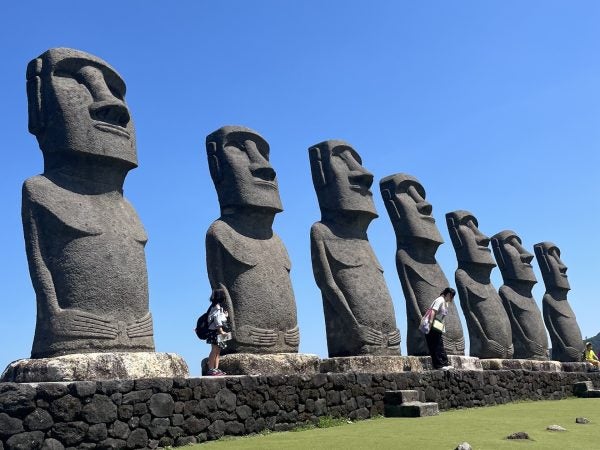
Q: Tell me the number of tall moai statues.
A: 7